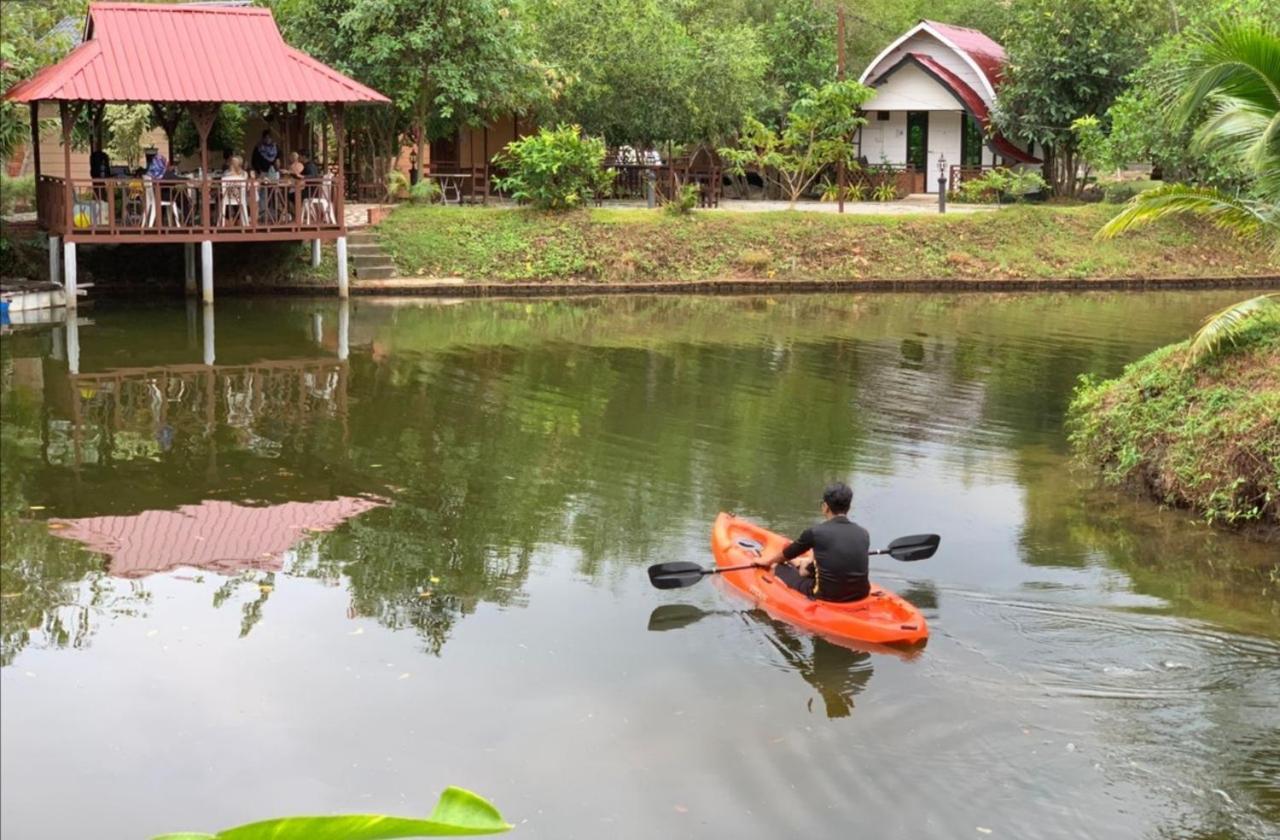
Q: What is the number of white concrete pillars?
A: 6